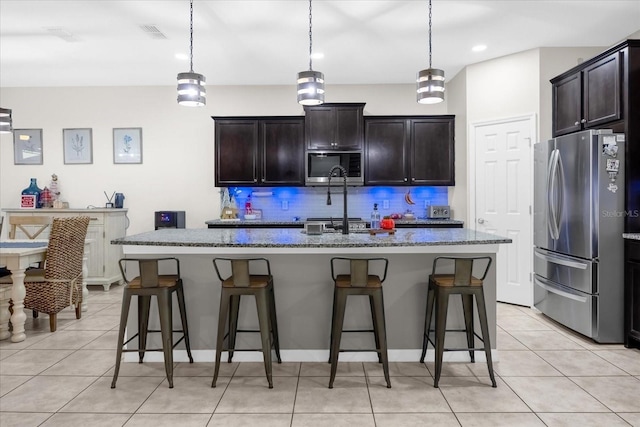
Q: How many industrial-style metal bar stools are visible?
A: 4